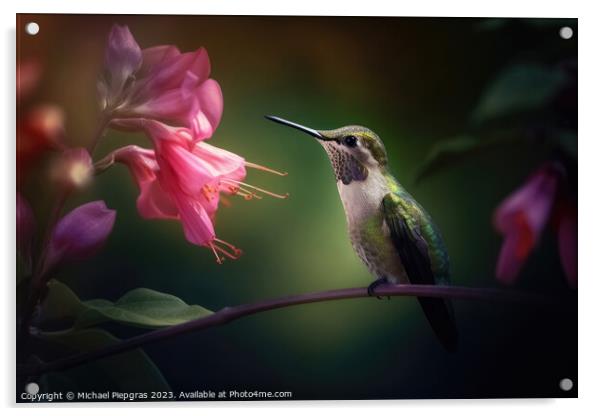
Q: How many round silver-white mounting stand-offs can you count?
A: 4